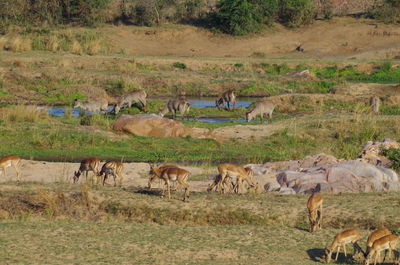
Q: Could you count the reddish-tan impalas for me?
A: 11